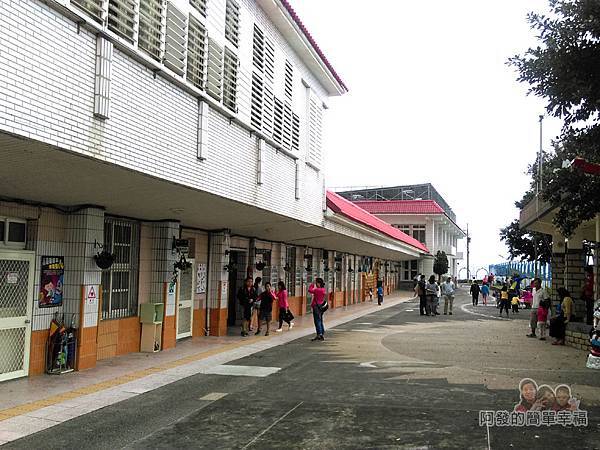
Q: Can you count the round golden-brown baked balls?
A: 0